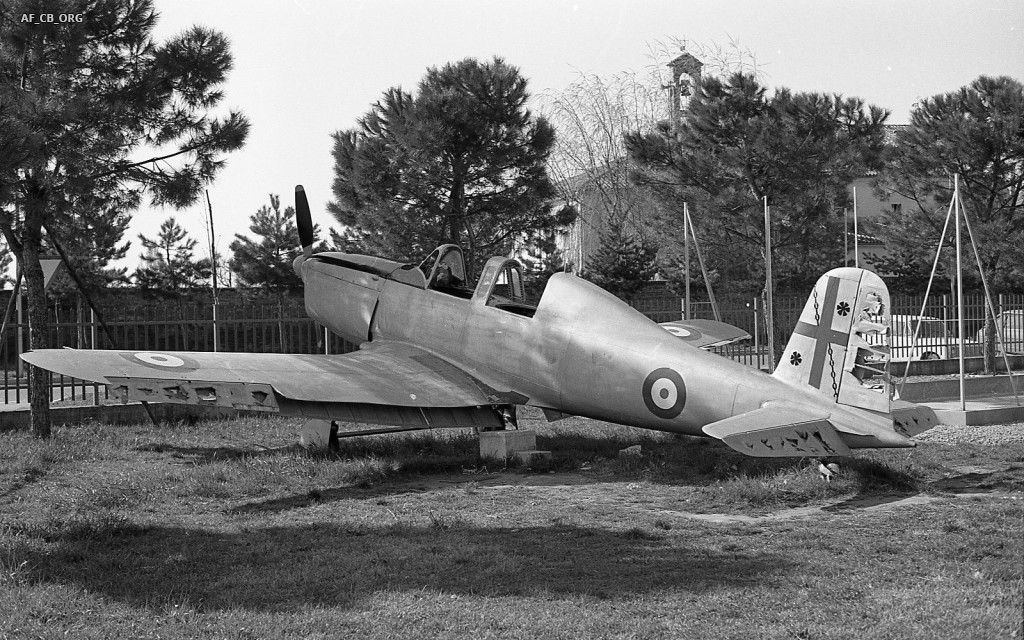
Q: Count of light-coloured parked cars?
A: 2